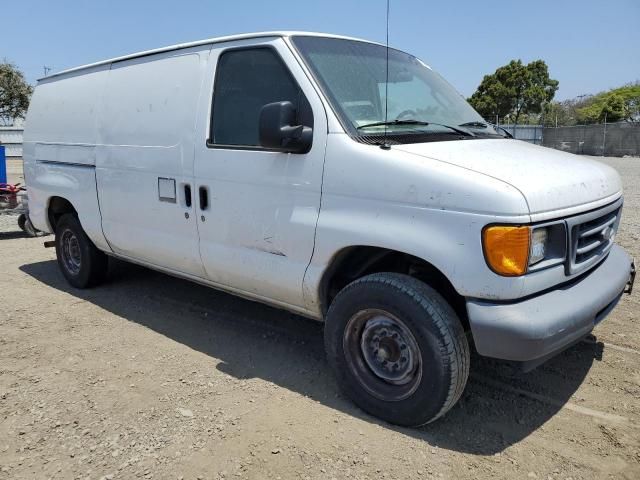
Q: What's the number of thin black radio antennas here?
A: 1